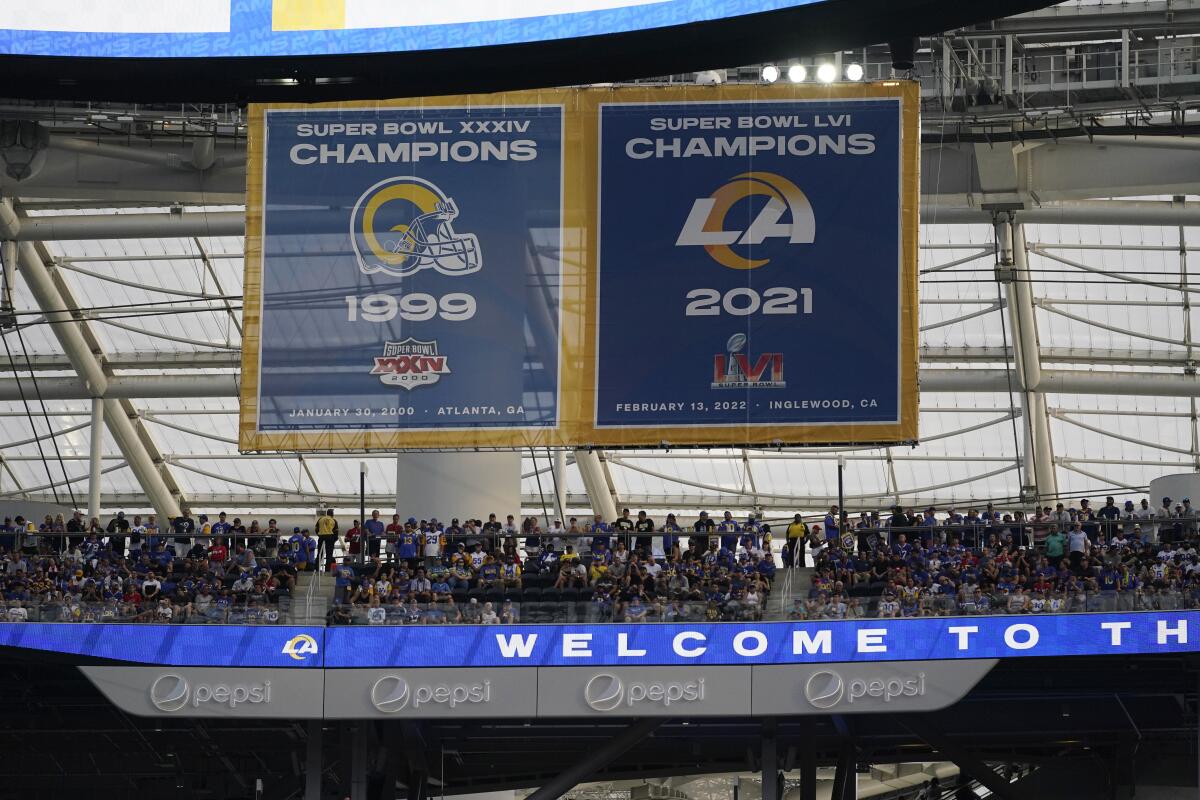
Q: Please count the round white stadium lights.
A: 4